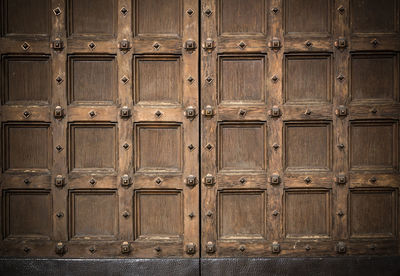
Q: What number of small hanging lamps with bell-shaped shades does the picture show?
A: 0